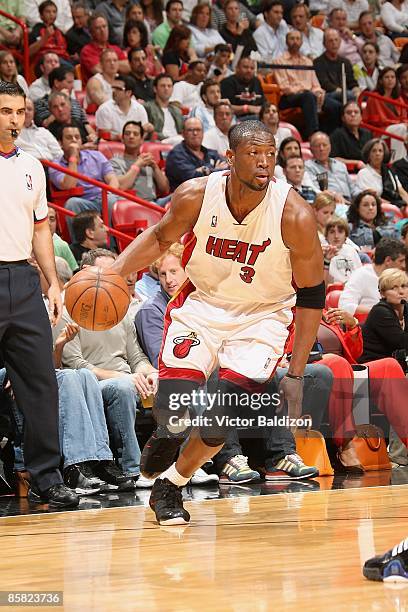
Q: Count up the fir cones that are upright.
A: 0